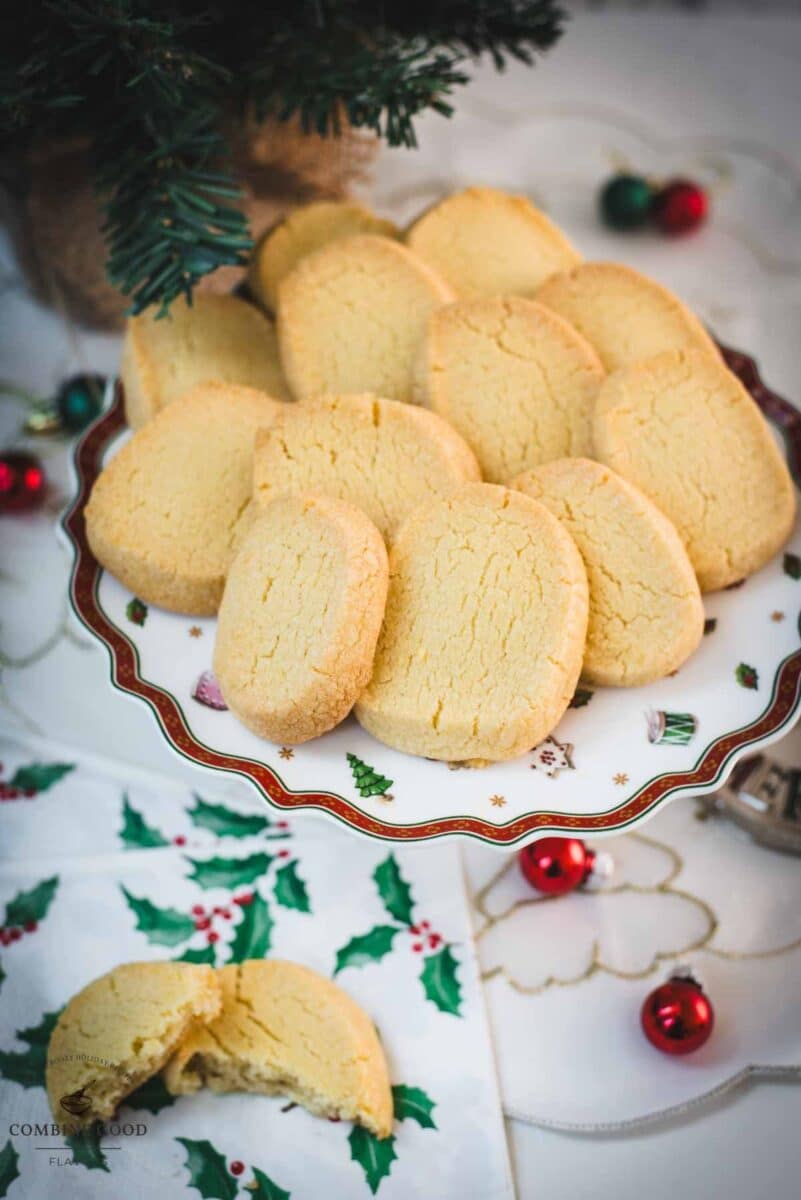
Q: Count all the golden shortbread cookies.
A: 13